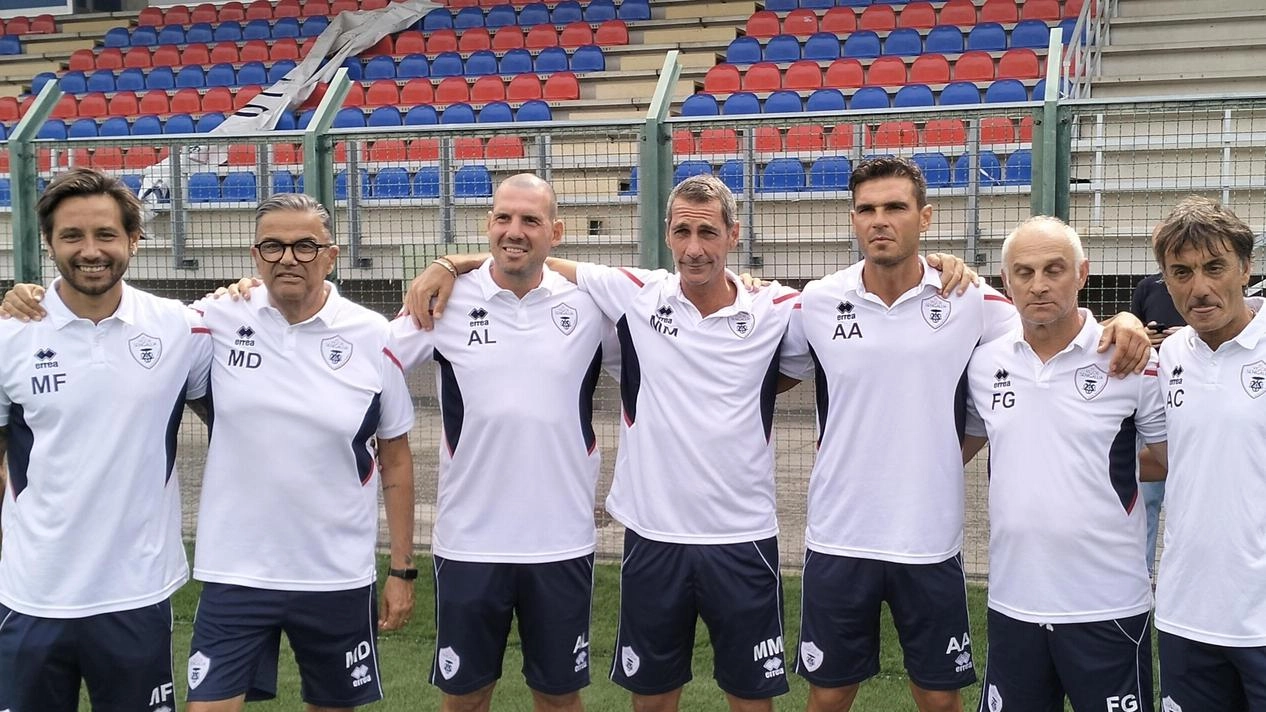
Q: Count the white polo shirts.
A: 7